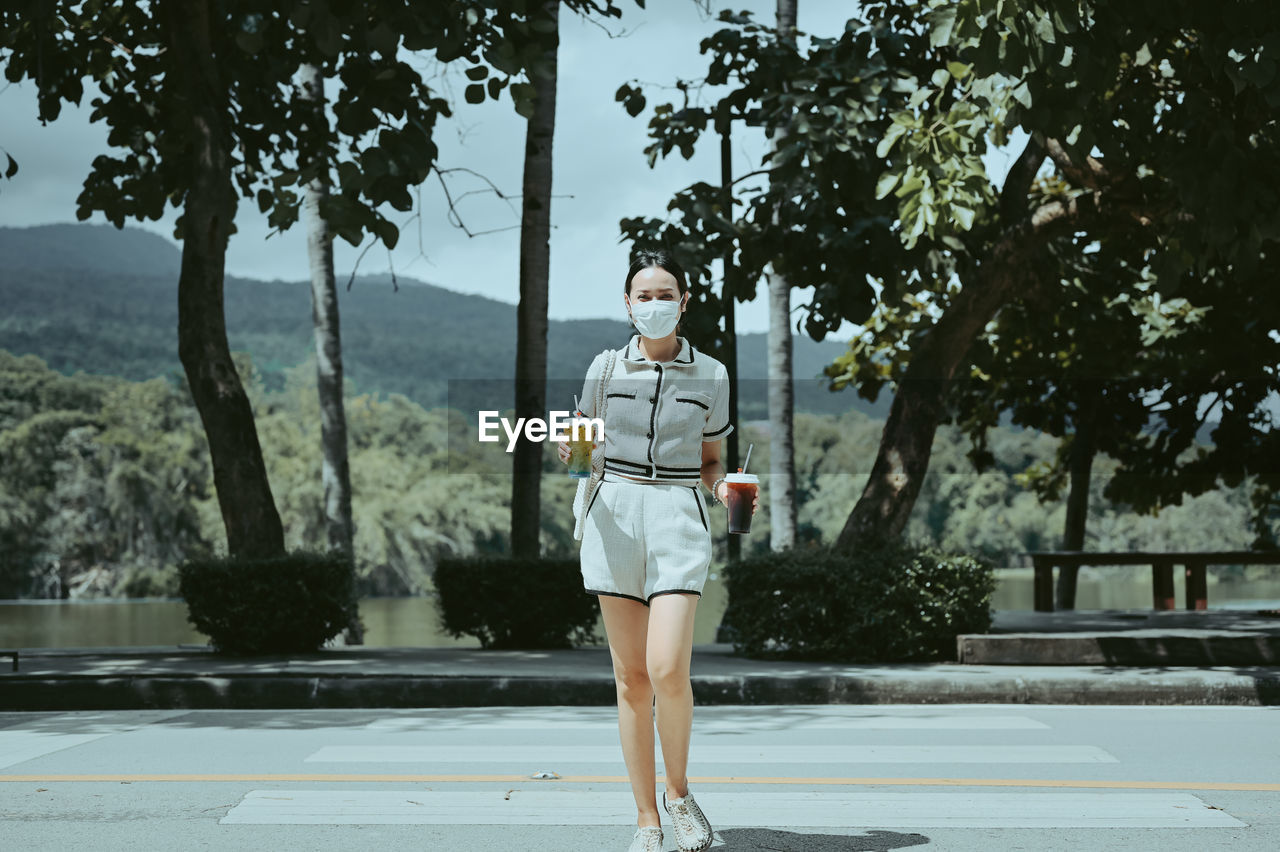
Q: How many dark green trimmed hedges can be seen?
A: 3